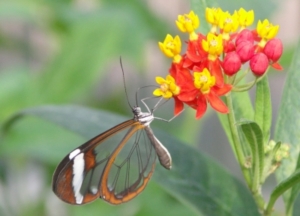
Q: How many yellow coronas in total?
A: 9